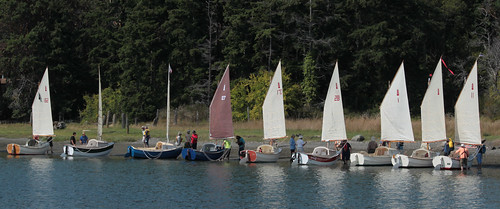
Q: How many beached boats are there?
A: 9